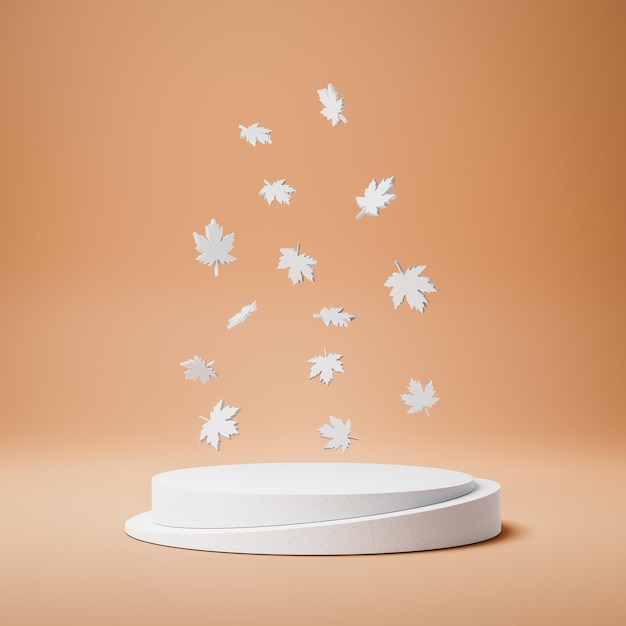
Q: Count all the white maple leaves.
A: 14